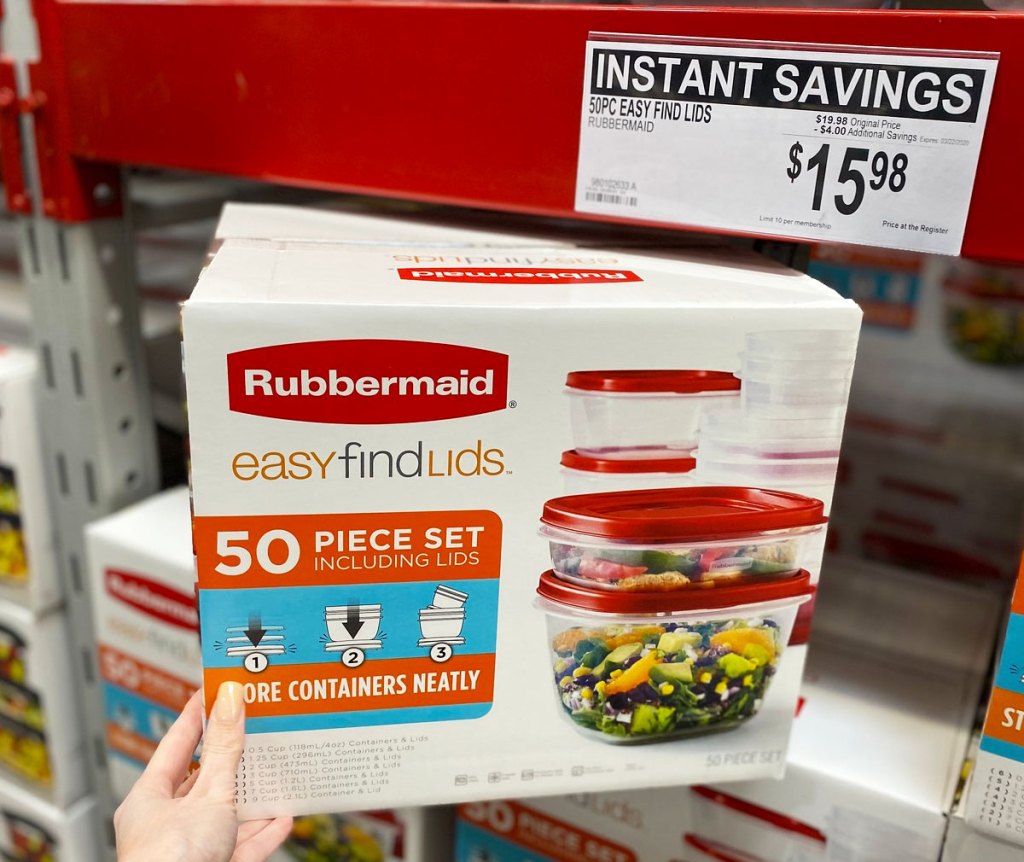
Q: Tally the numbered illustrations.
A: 3